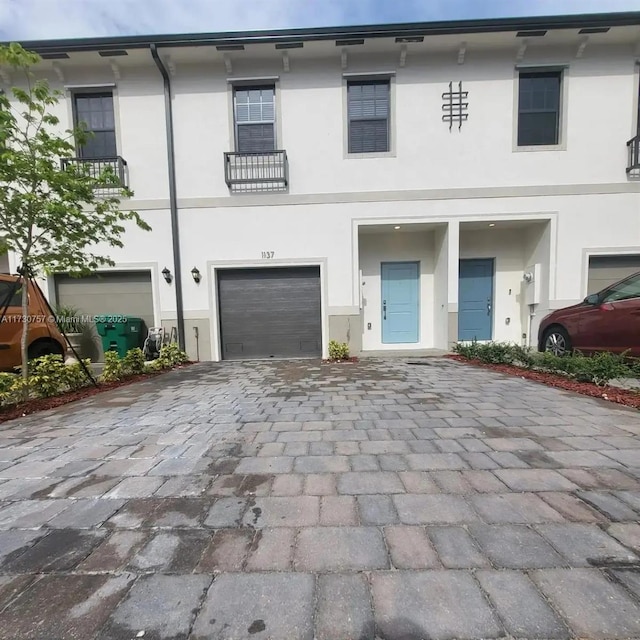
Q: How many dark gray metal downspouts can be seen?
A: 1